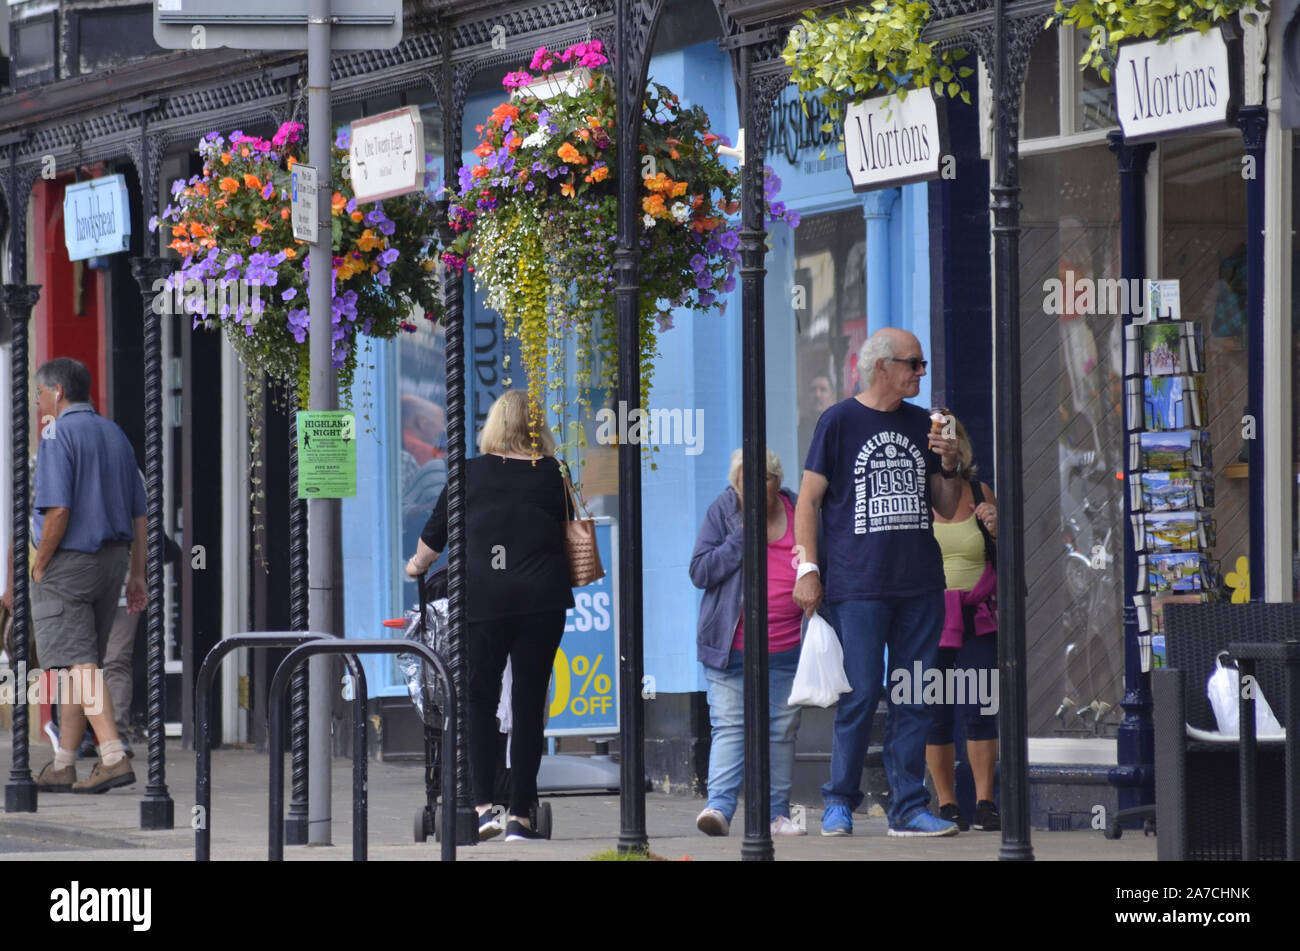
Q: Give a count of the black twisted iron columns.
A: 4